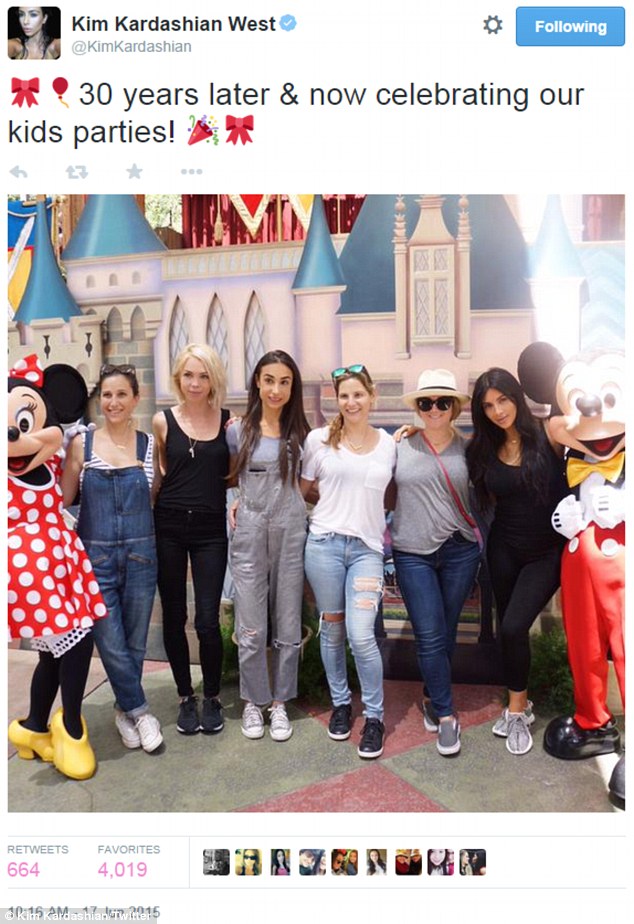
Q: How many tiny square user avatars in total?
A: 9